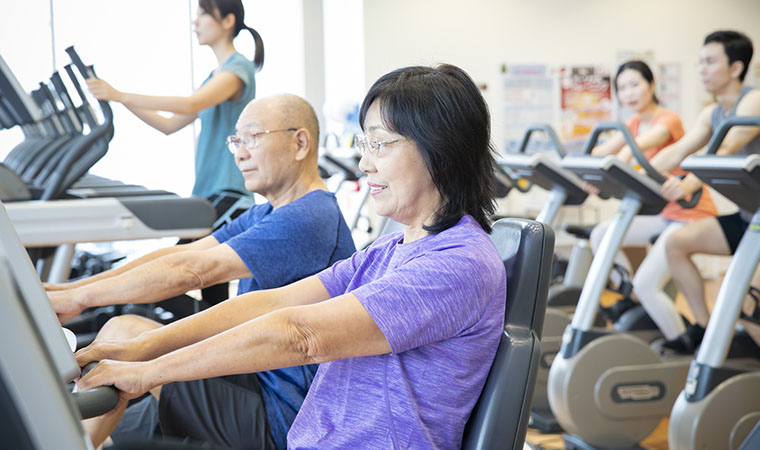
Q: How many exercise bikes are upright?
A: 3